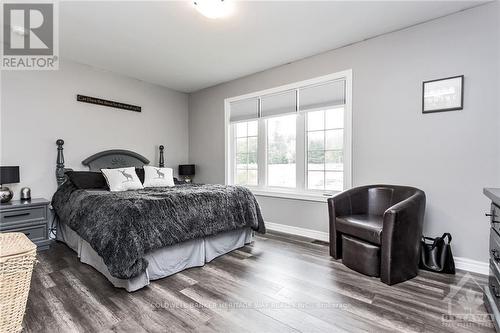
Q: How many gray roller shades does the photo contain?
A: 3